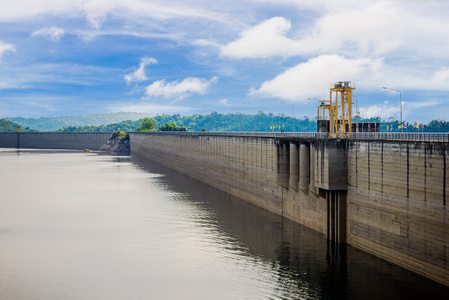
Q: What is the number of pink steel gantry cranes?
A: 0